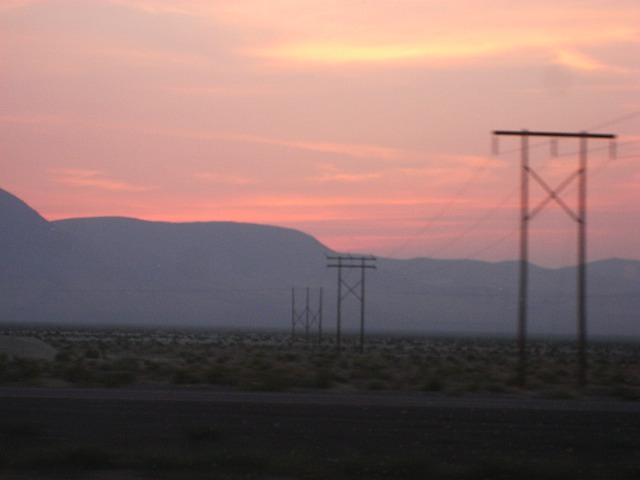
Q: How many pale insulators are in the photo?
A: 3